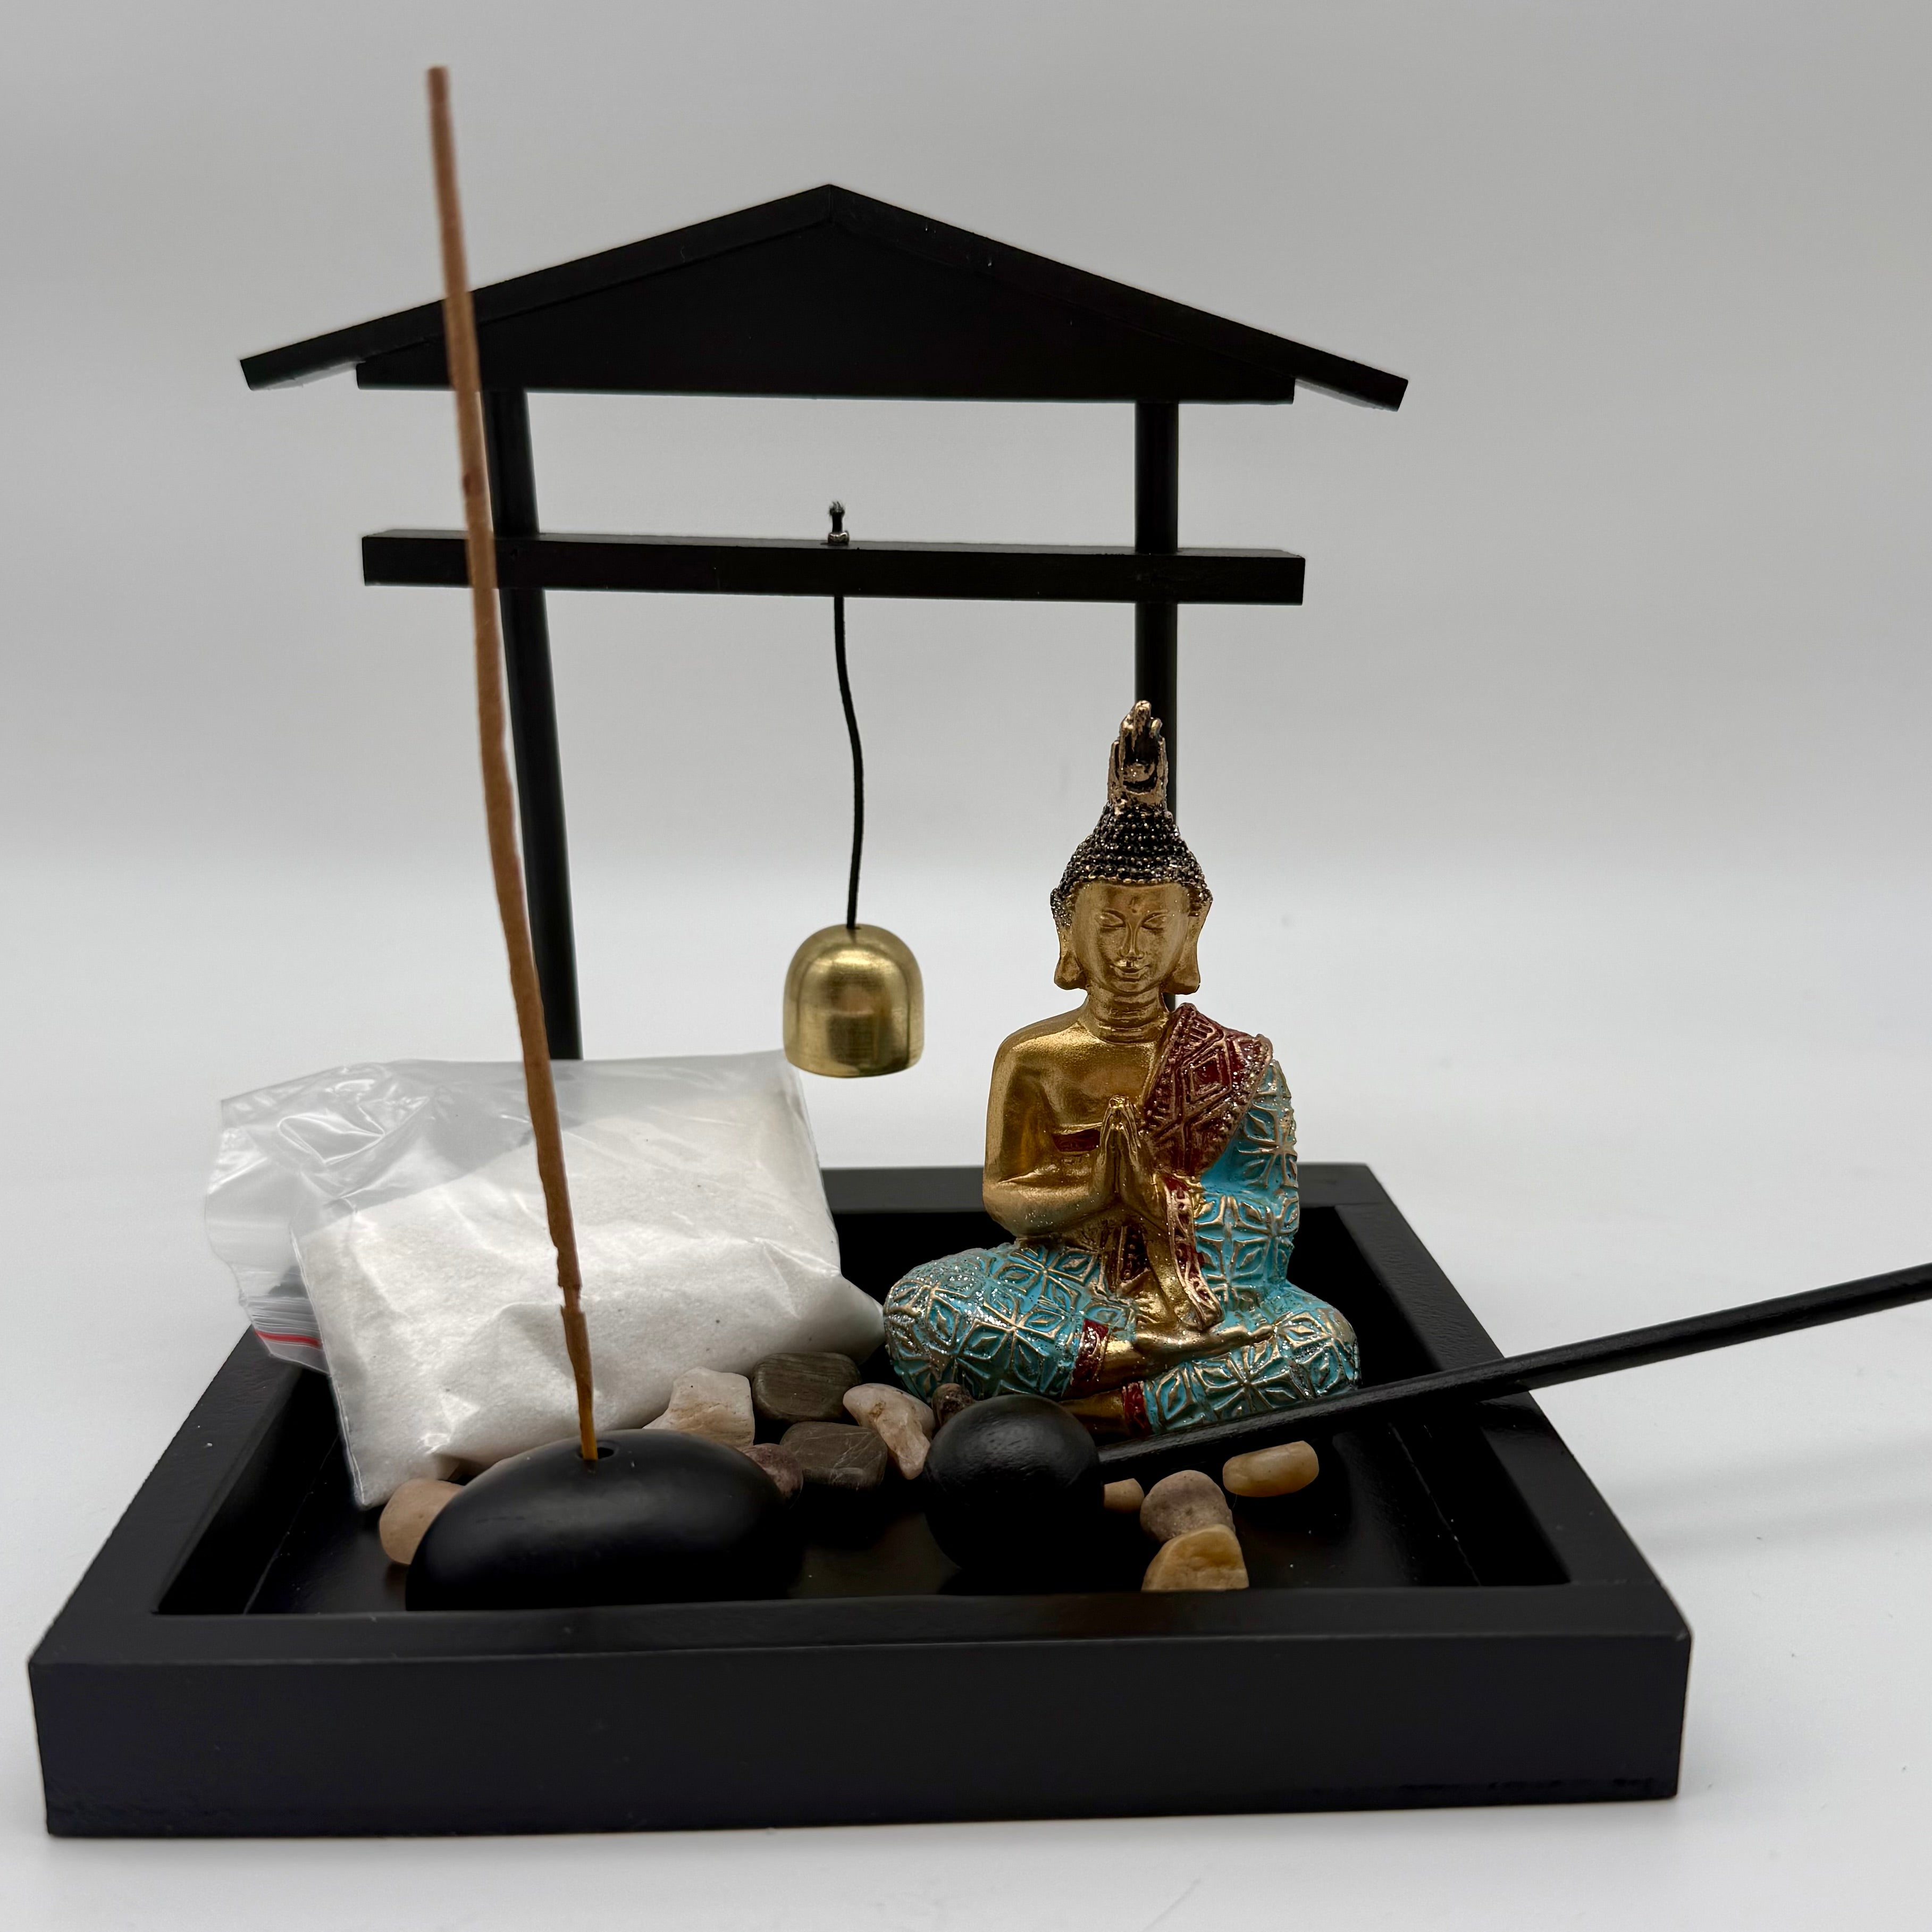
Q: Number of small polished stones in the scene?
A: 11